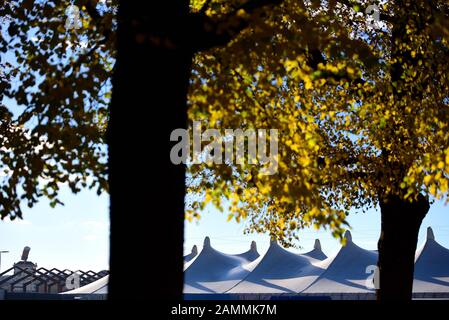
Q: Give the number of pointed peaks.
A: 7